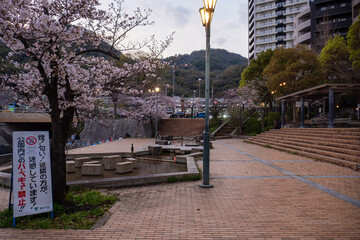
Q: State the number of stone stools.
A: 7